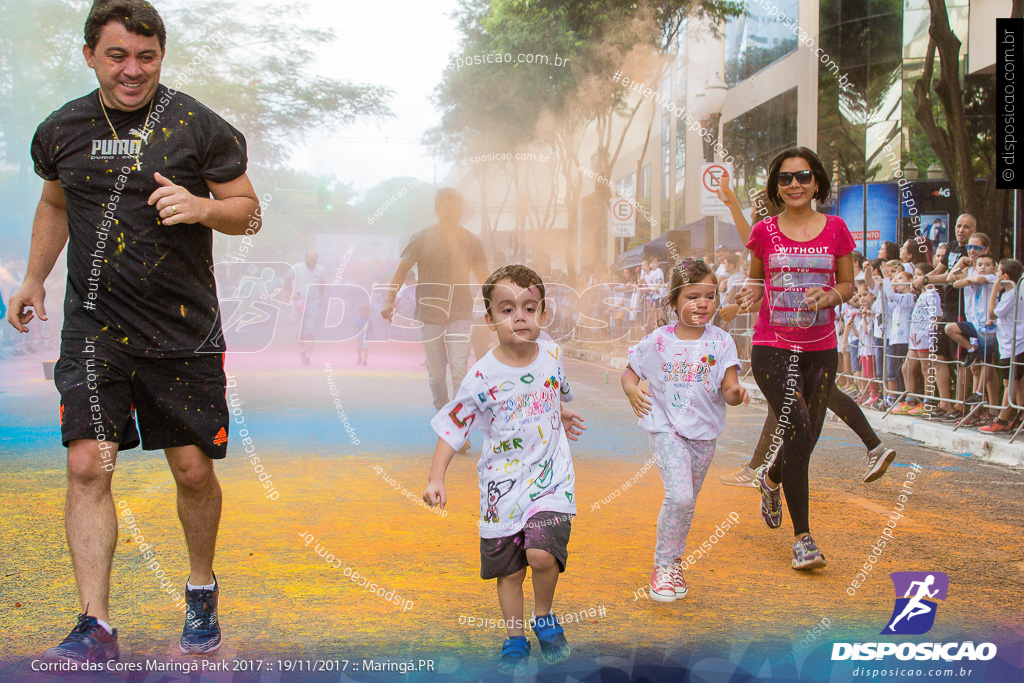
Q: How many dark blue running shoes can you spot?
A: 2